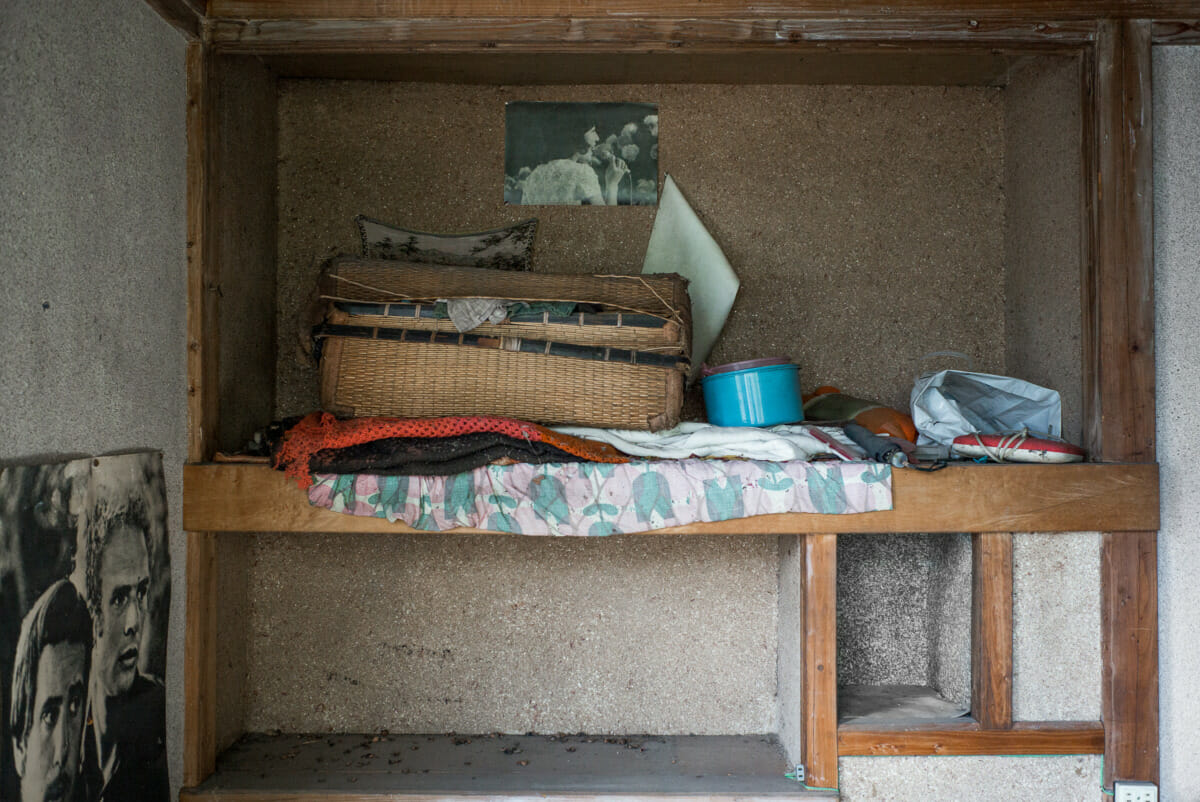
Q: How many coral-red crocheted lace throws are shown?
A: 1